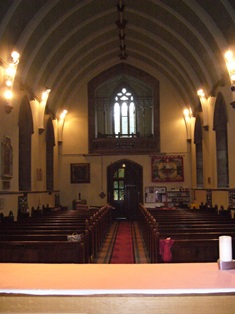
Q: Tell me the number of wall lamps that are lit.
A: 6